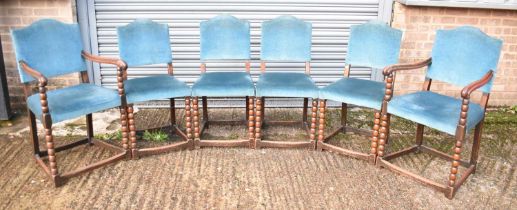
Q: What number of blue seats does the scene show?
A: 6